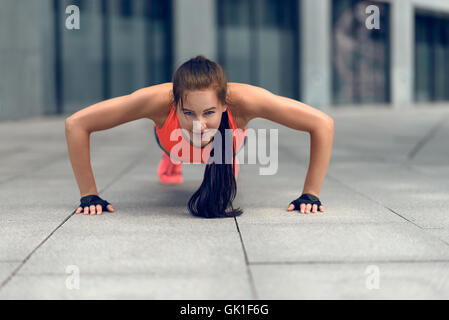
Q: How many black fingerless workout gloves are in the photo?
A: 2